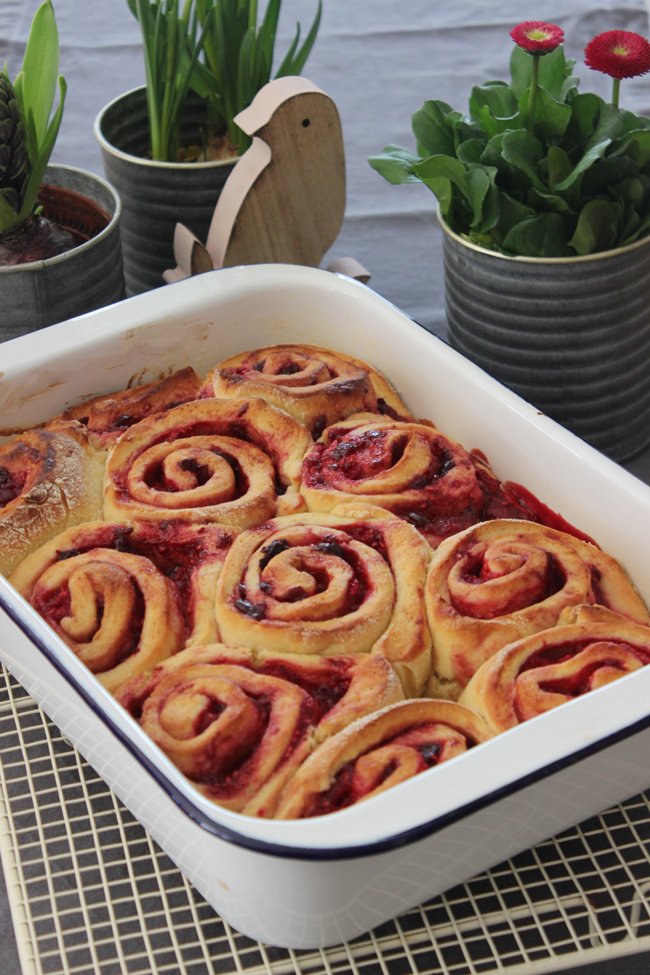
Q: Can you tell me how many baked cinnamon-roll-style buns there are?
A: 11